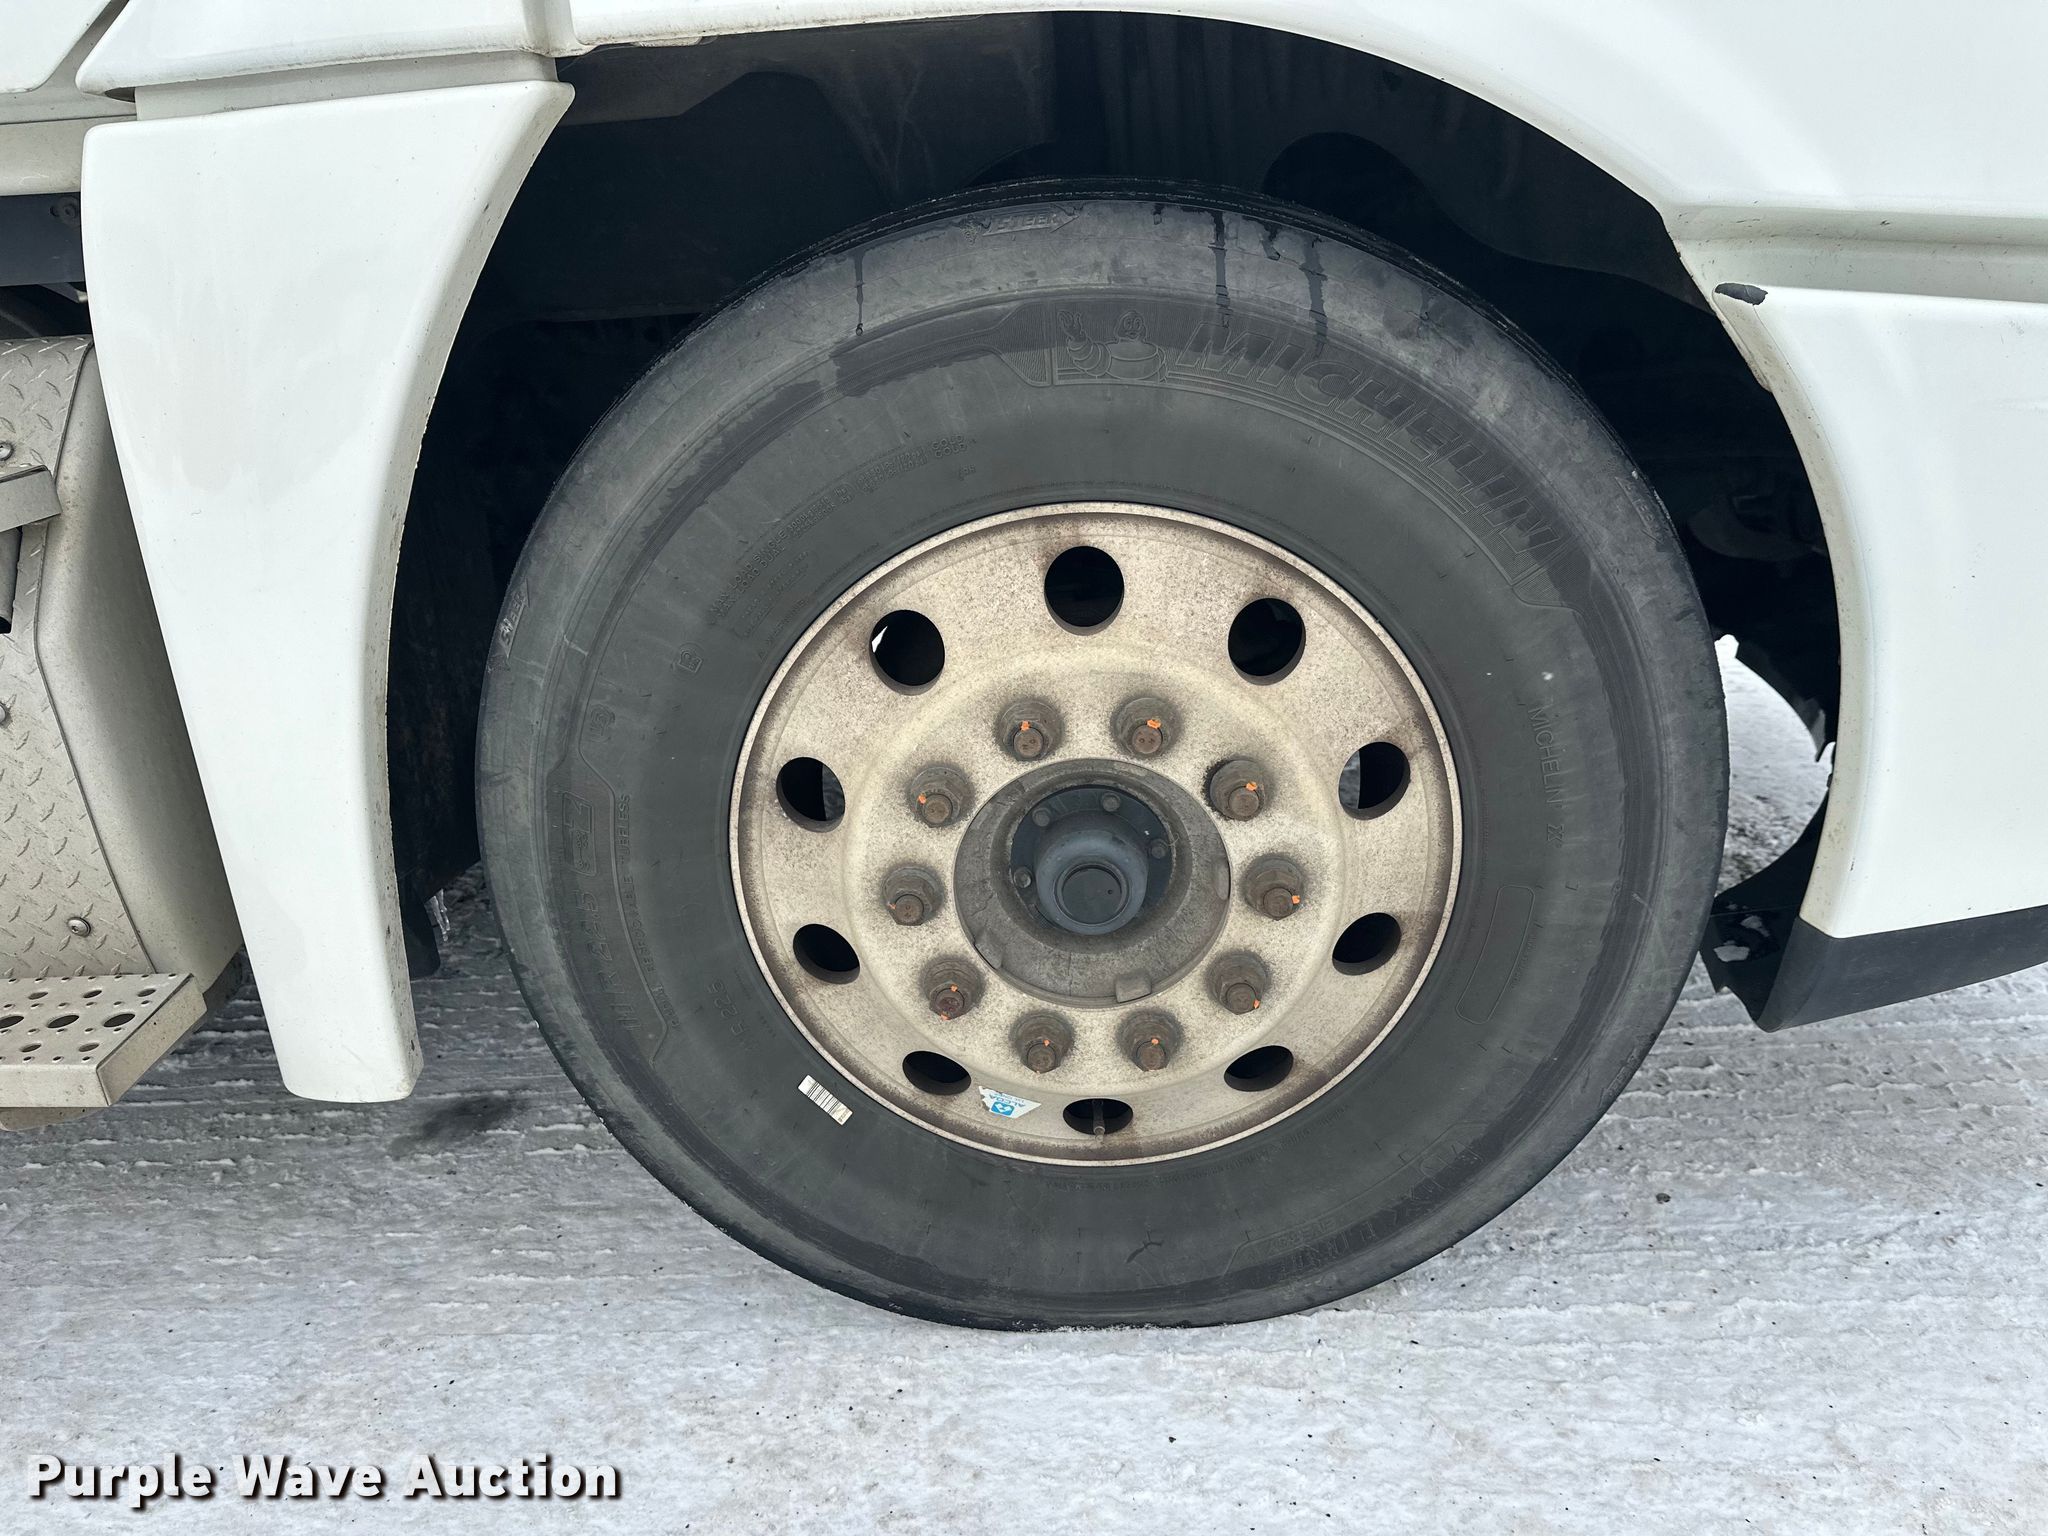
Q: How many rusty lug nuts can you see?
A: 10